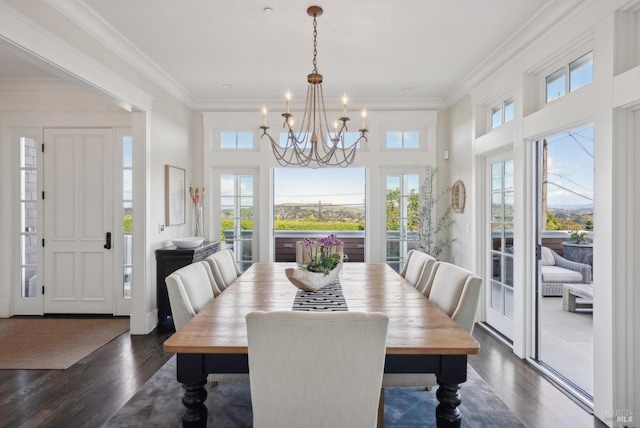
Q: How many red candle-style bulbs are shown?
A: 0